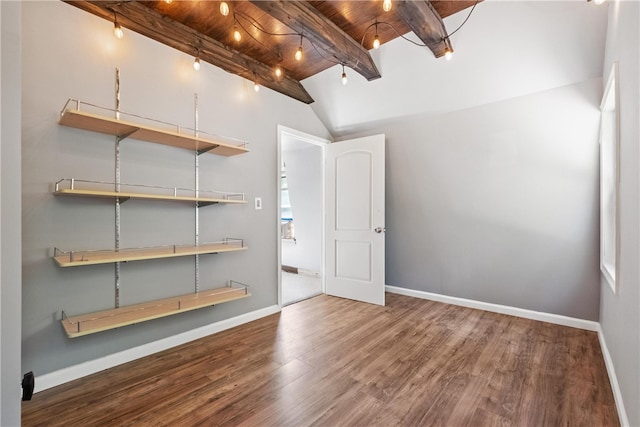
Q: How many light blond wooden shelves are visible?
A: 4